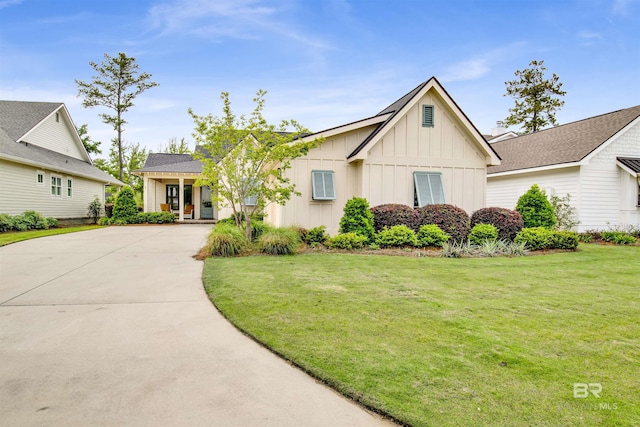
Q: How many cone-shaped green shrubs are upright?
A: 3